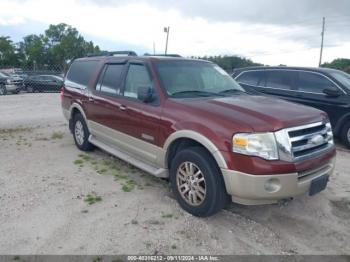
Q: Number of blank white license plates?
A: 0